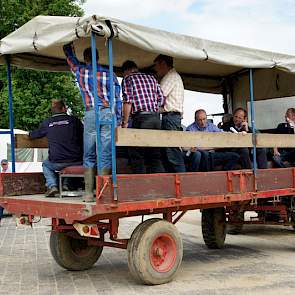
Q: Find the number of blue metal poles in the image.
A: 4